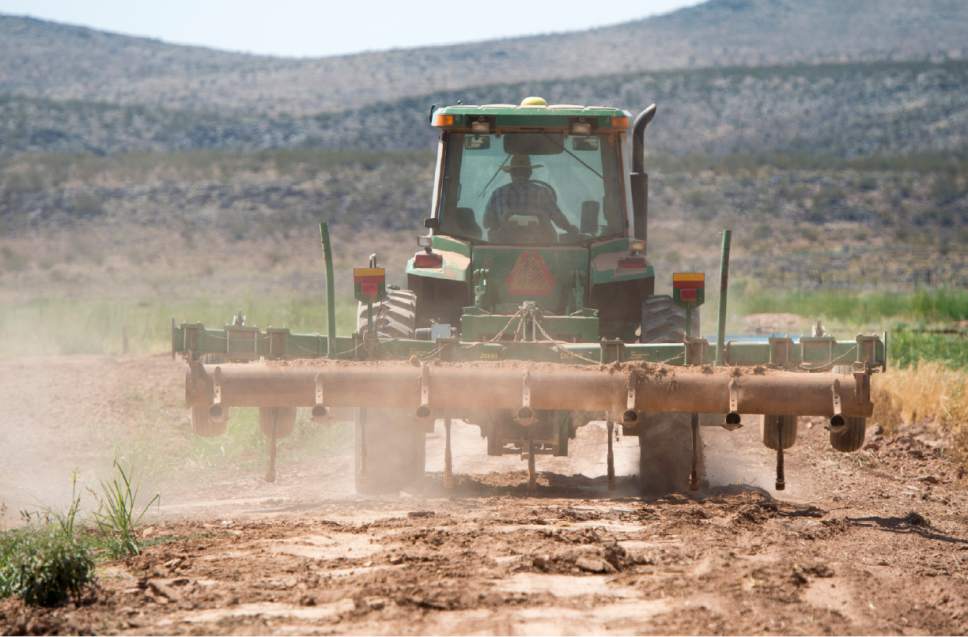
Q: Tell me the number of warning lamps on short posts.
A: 2